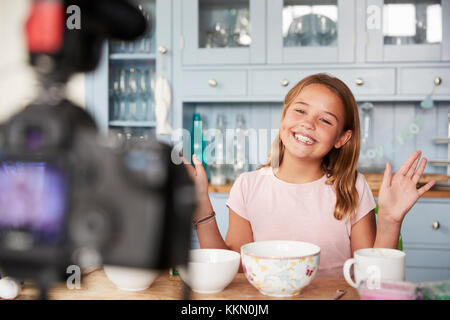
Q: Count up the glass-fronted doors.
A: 4